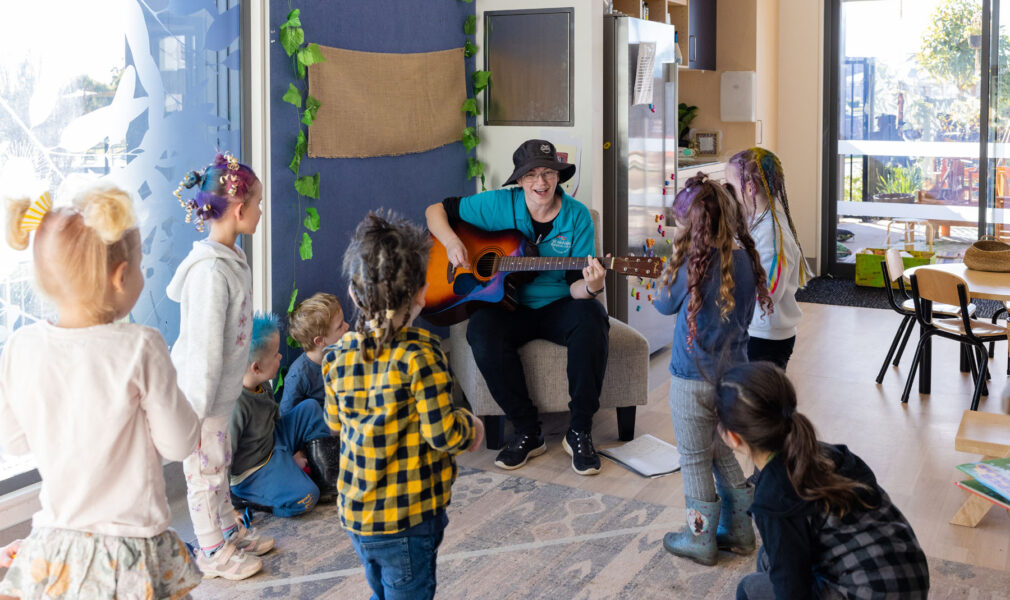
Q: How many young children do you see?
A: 8